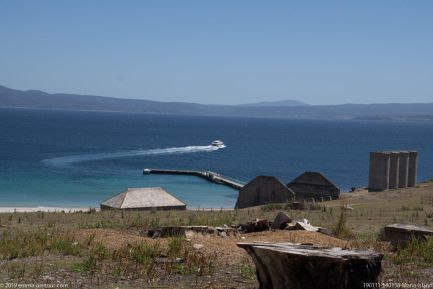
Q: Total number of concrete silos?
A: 4